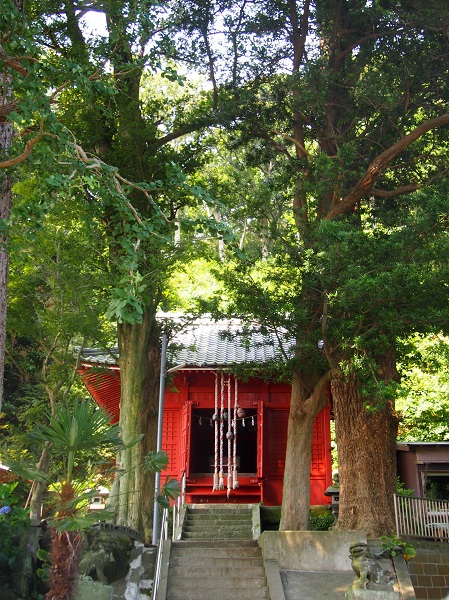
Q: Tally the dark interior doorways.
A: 1